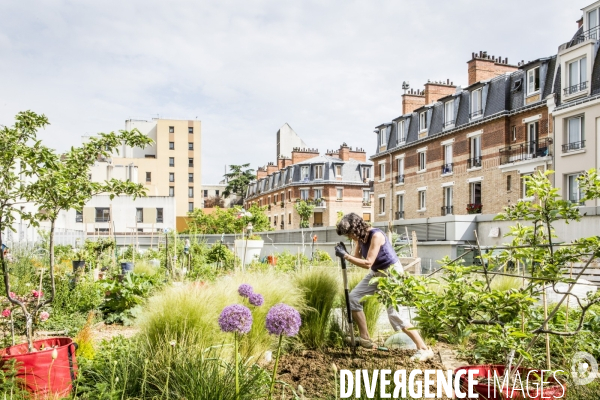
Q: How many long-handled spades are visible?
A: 1